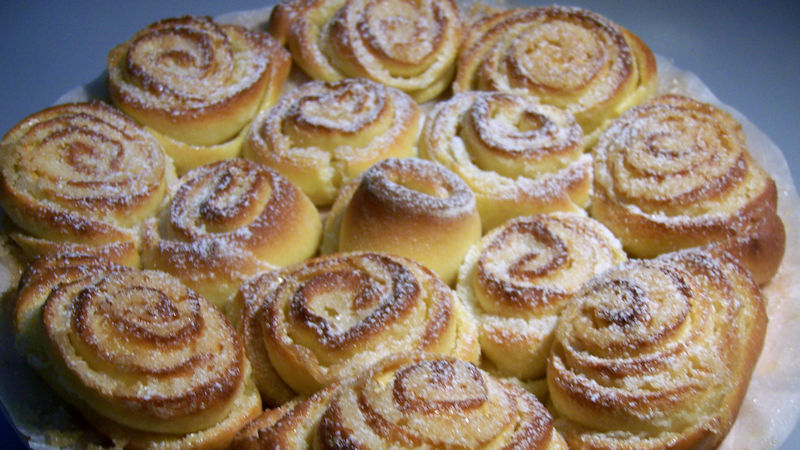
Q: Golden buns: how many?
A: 14